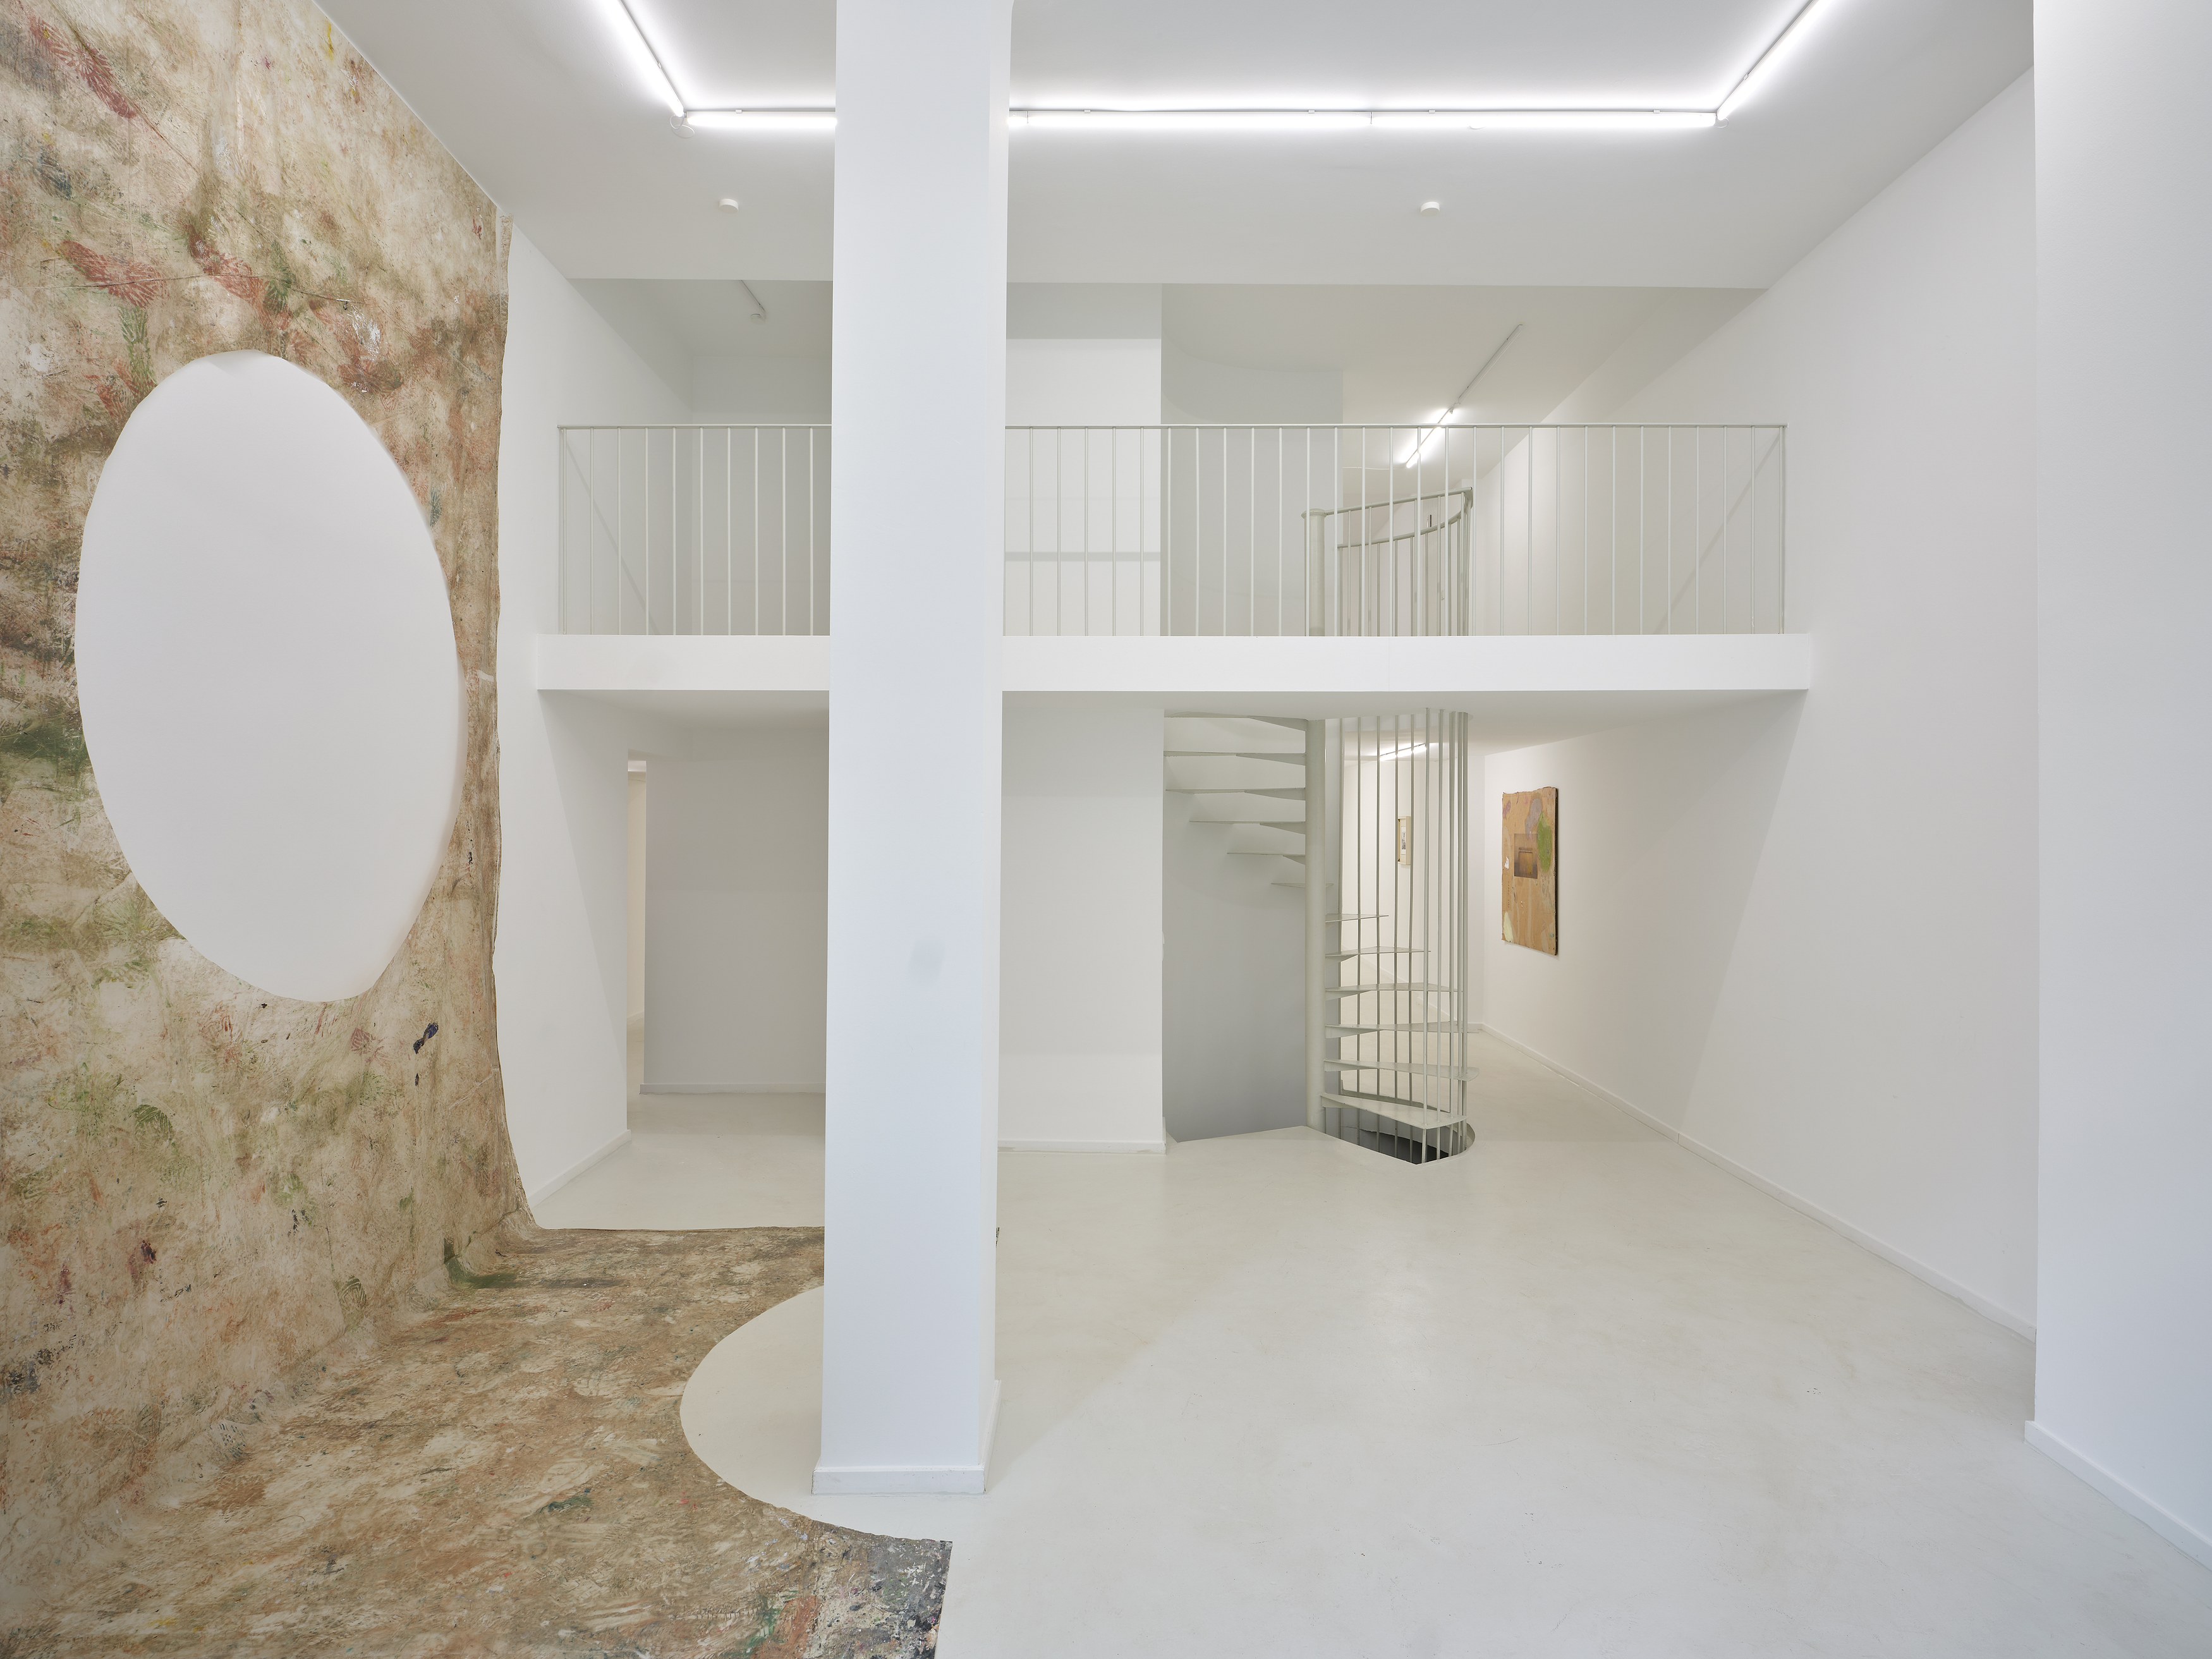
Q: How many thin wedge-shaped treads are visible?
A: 12